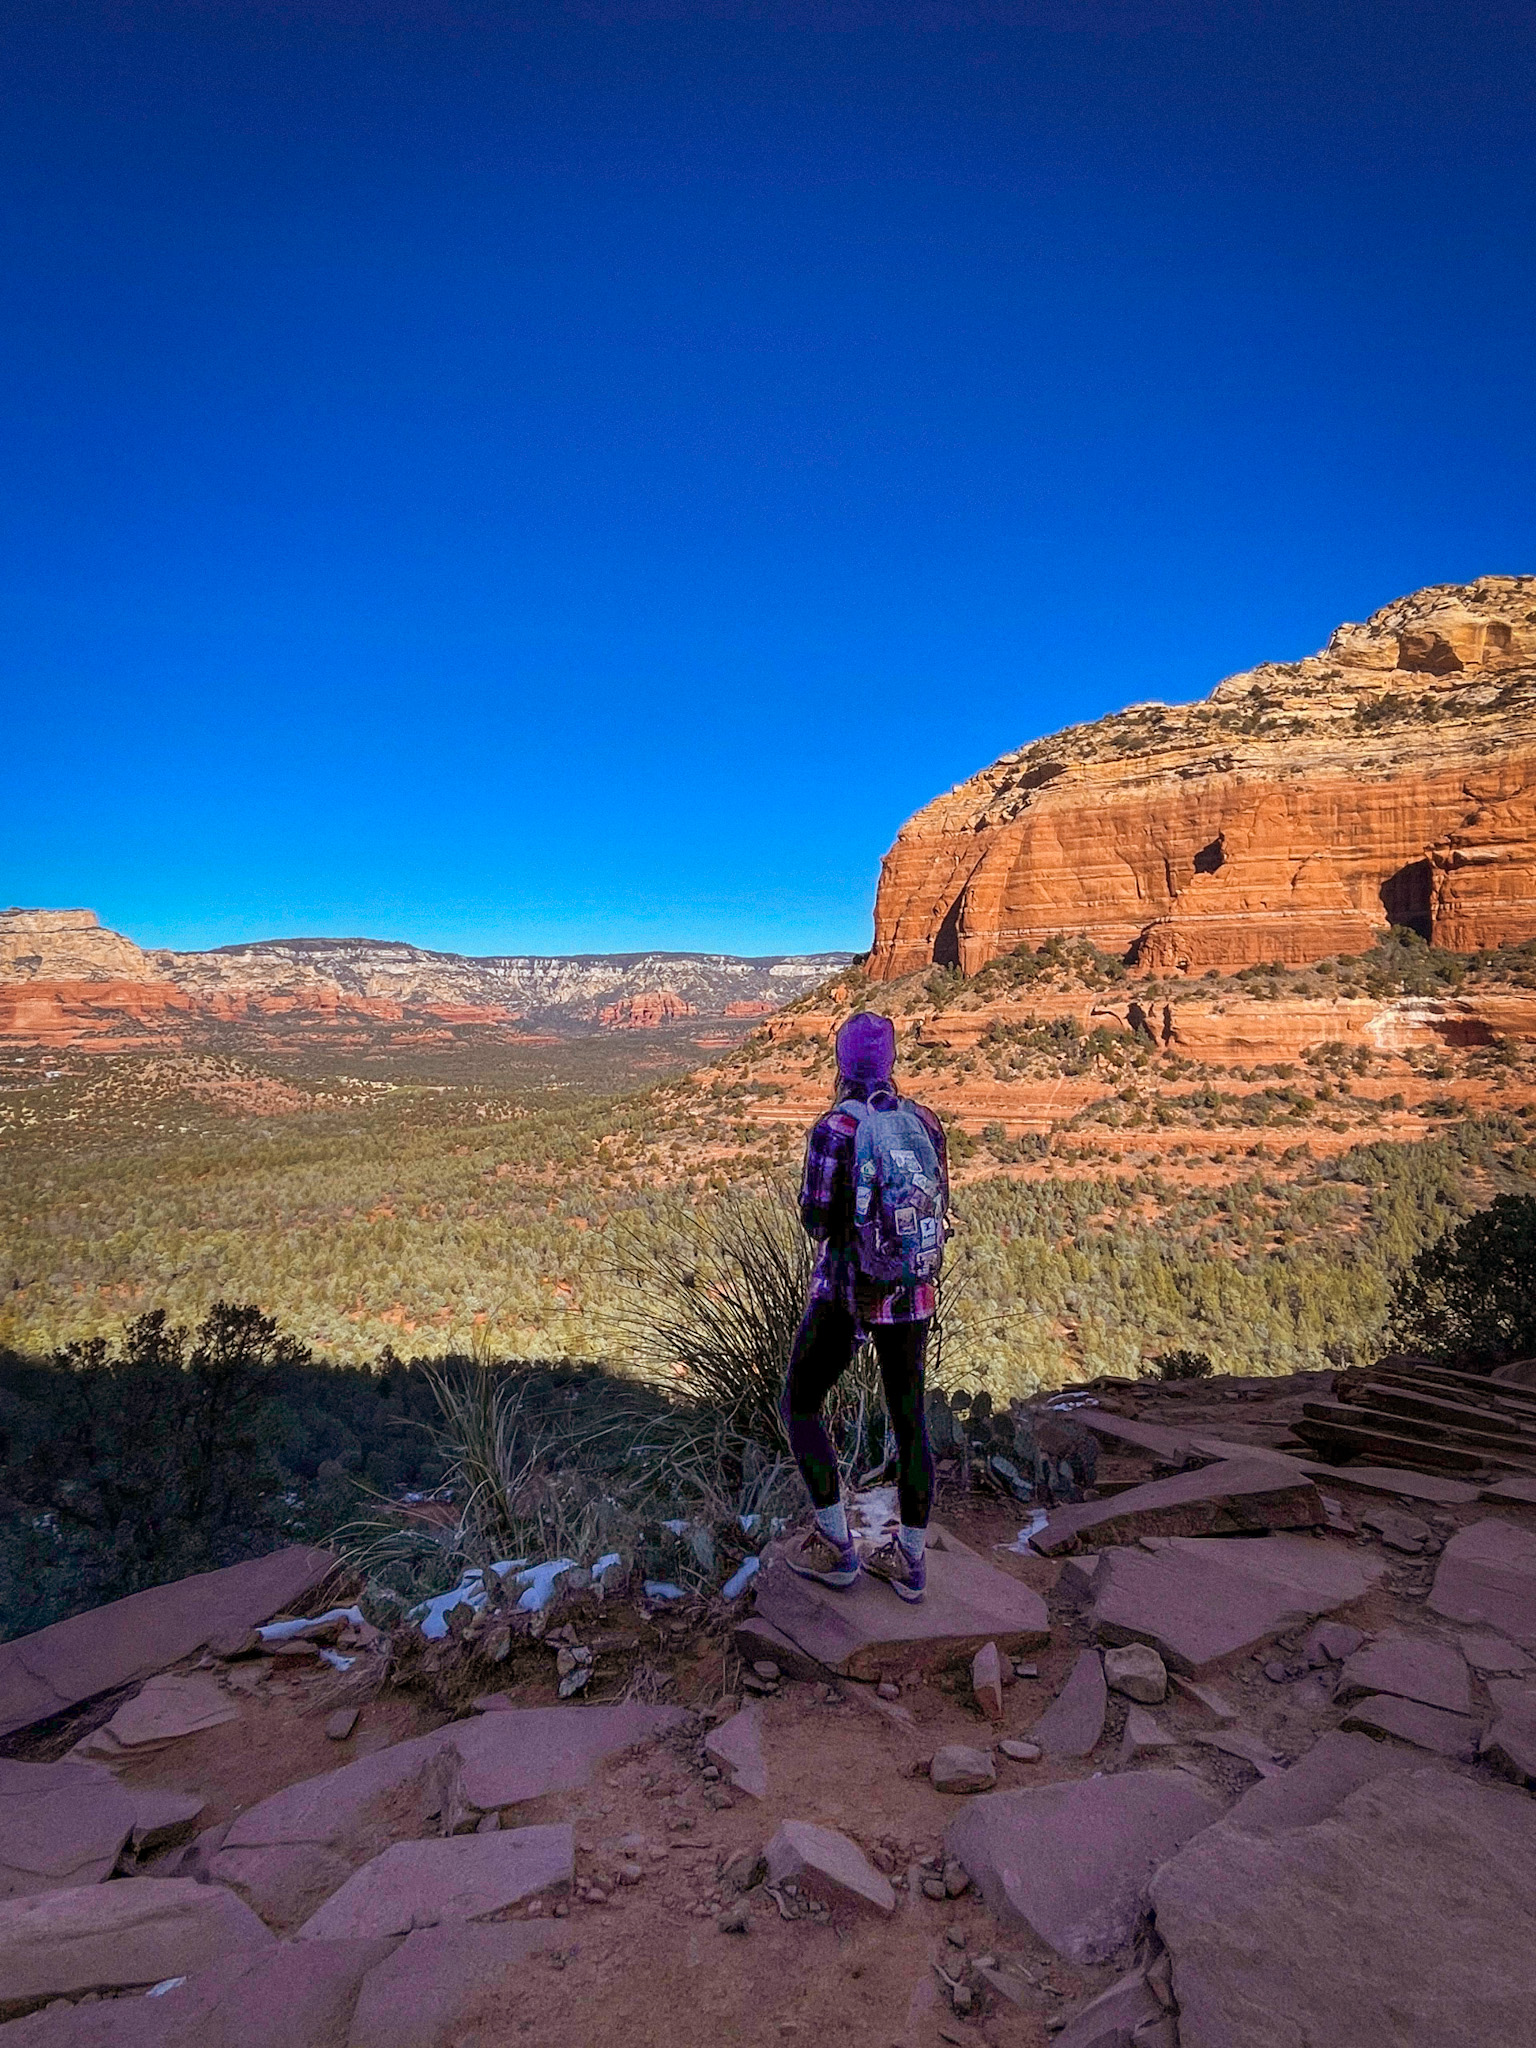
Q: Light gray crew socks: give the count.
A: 2